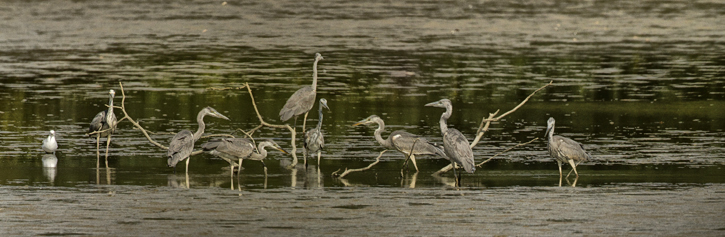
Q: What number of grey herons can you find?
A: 8